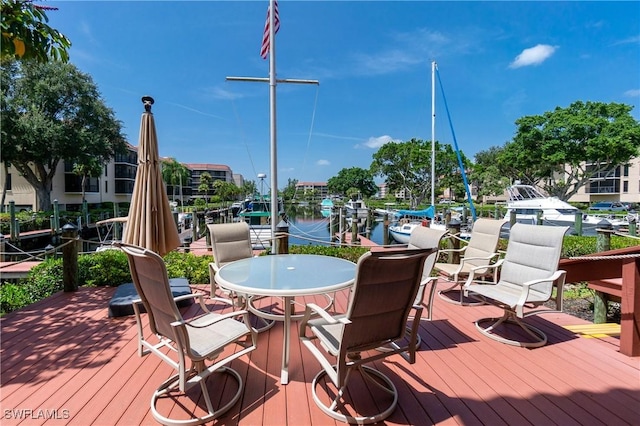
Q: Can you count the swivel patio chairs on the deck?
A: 6